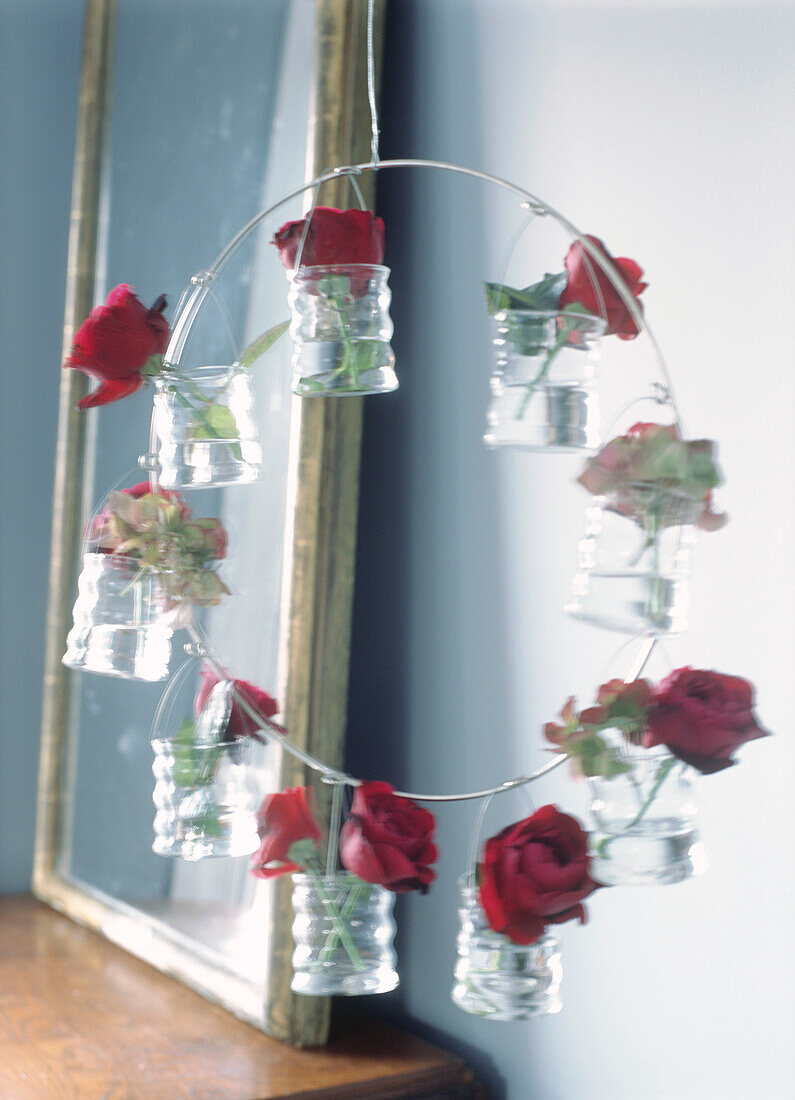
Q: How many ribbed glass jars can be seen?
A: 9